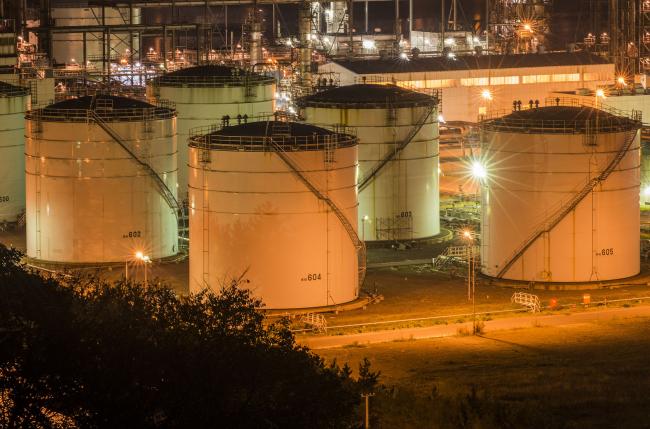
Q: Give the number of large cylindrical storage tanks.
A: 6